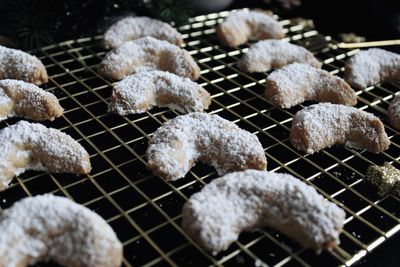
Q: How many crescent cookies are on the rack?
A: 15